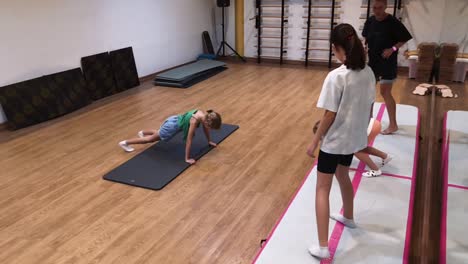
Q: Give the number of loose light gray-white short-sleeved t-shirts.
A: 1